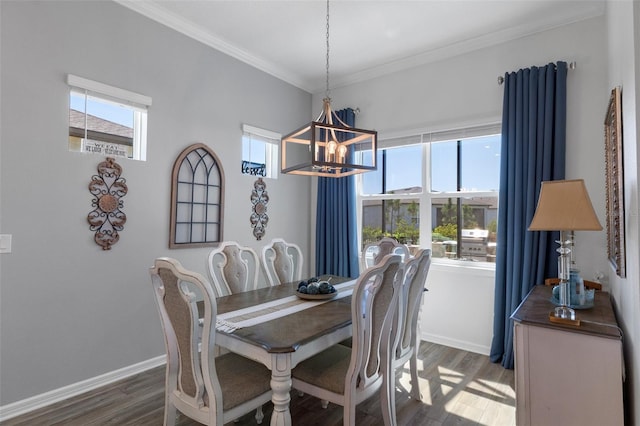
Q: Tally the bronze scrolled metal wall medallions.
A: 2